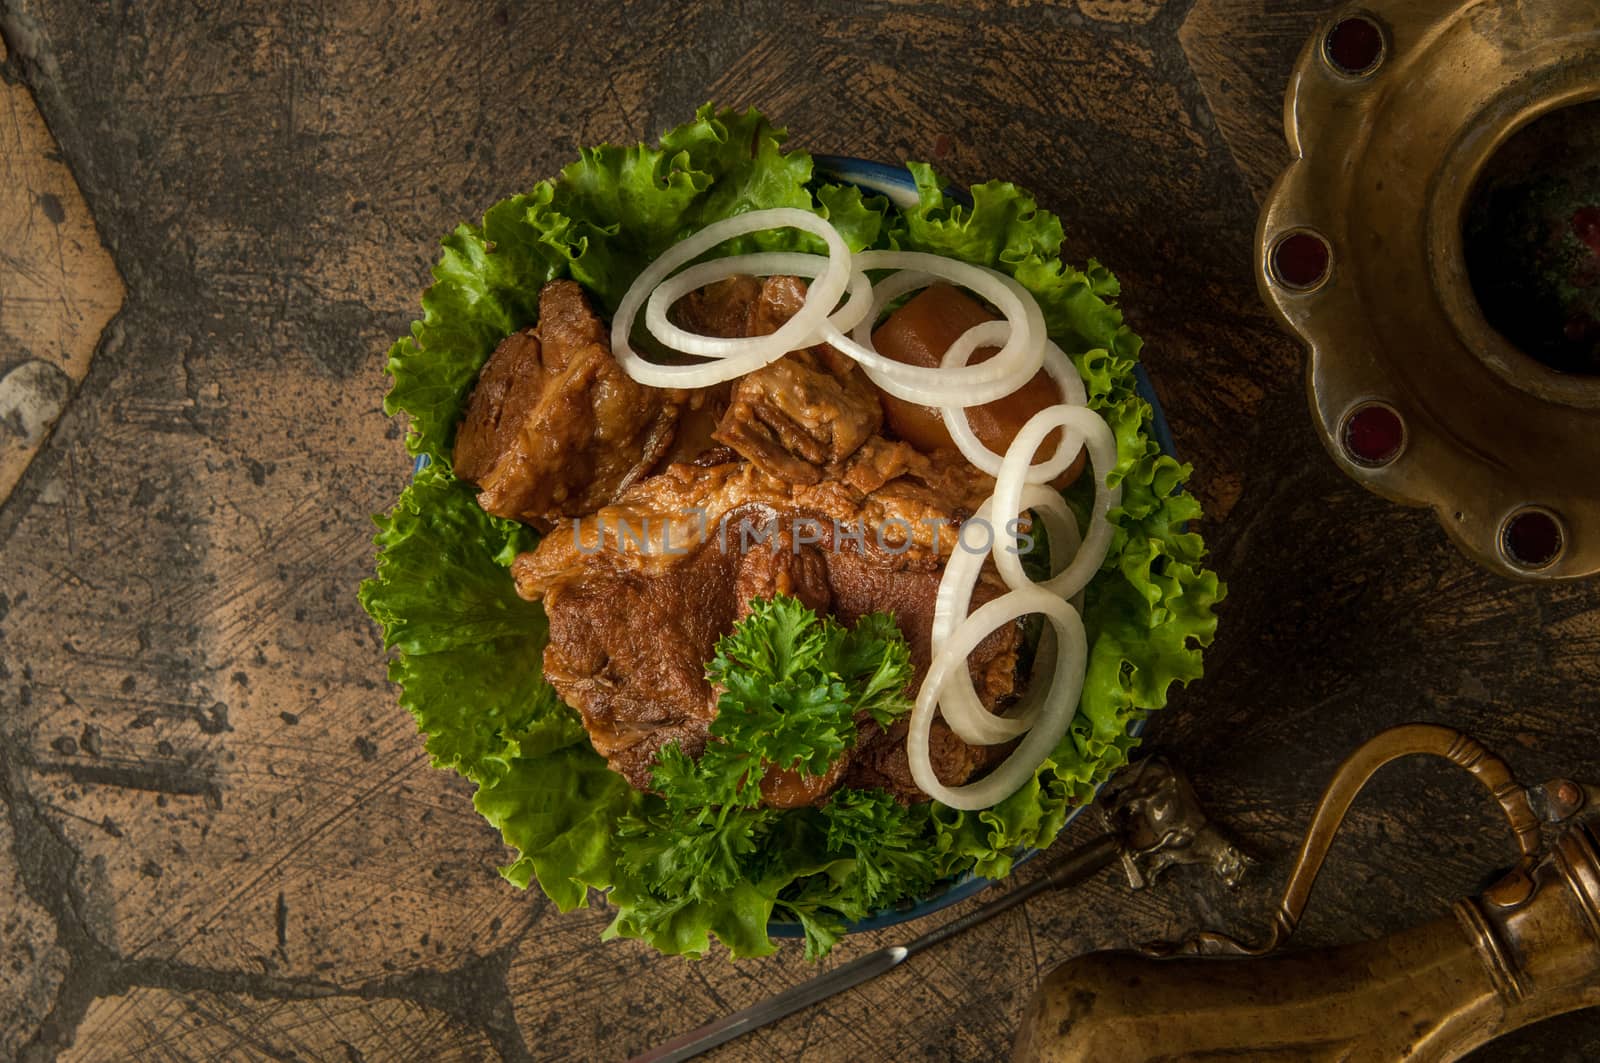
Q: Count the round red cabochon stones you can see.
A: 4